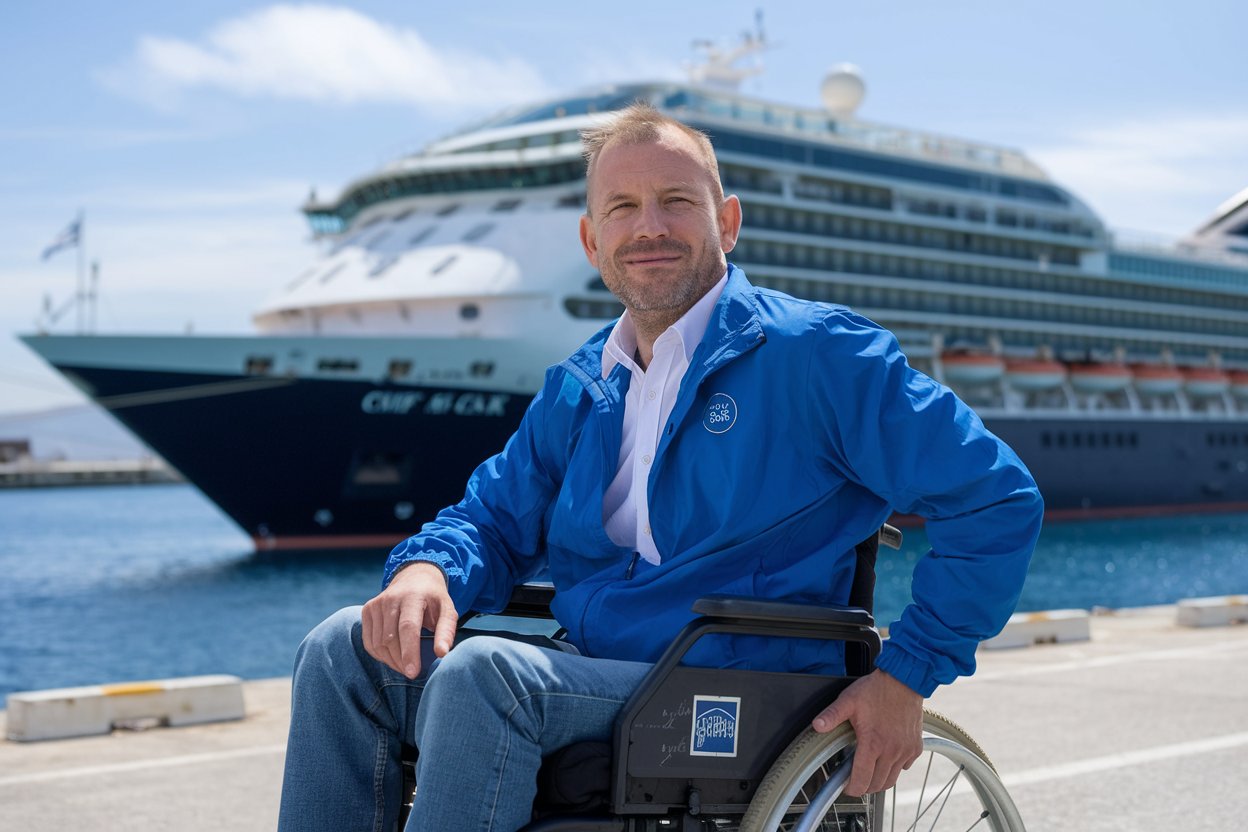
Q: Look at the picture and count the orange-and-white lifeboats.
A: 6